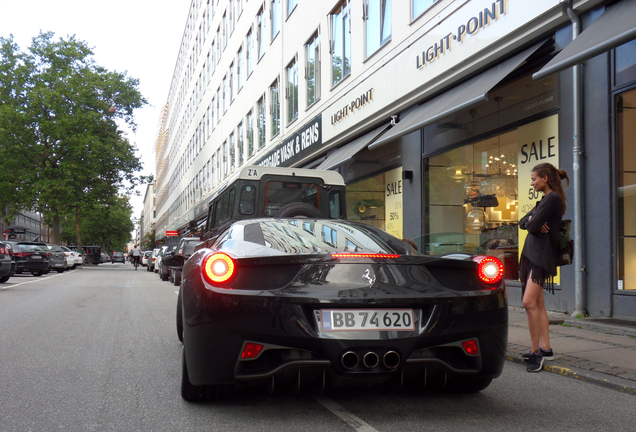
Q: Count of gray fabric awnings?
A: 3